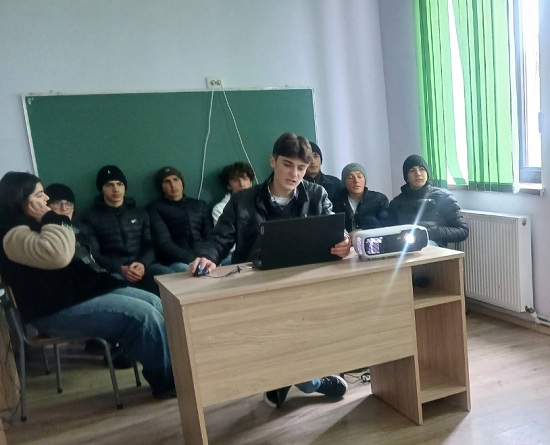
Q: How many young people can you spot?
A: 9